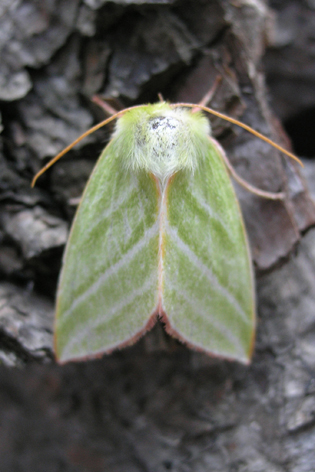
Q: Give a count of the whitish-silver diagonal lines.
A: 6